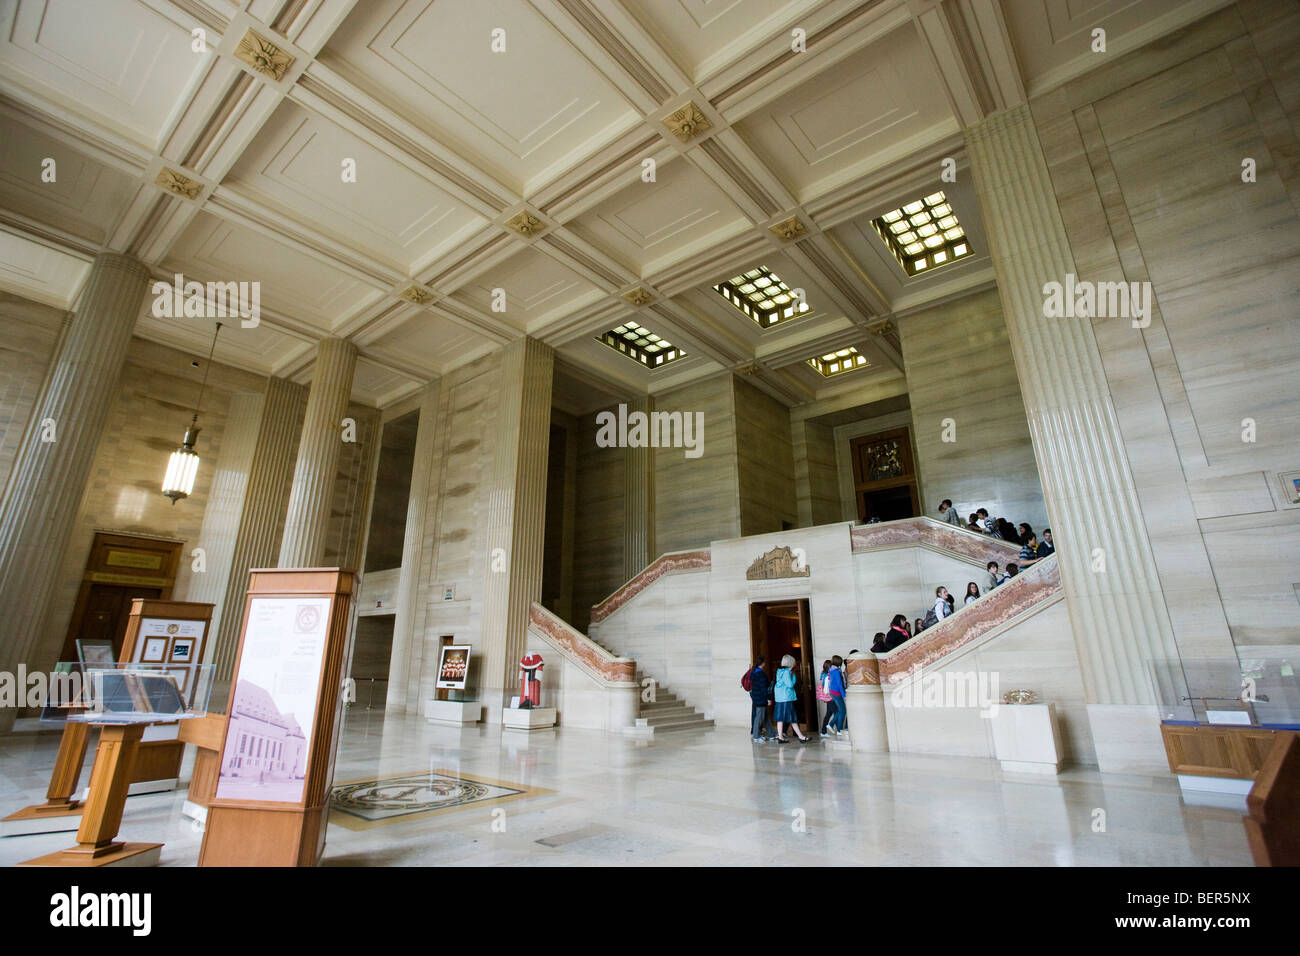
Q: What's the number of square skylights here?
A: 4